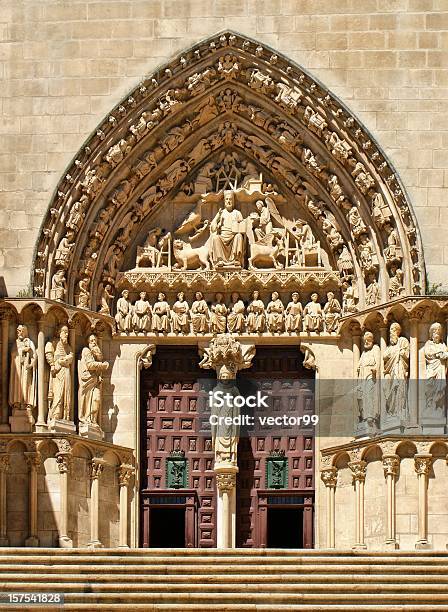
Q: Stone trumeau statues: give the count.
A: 1